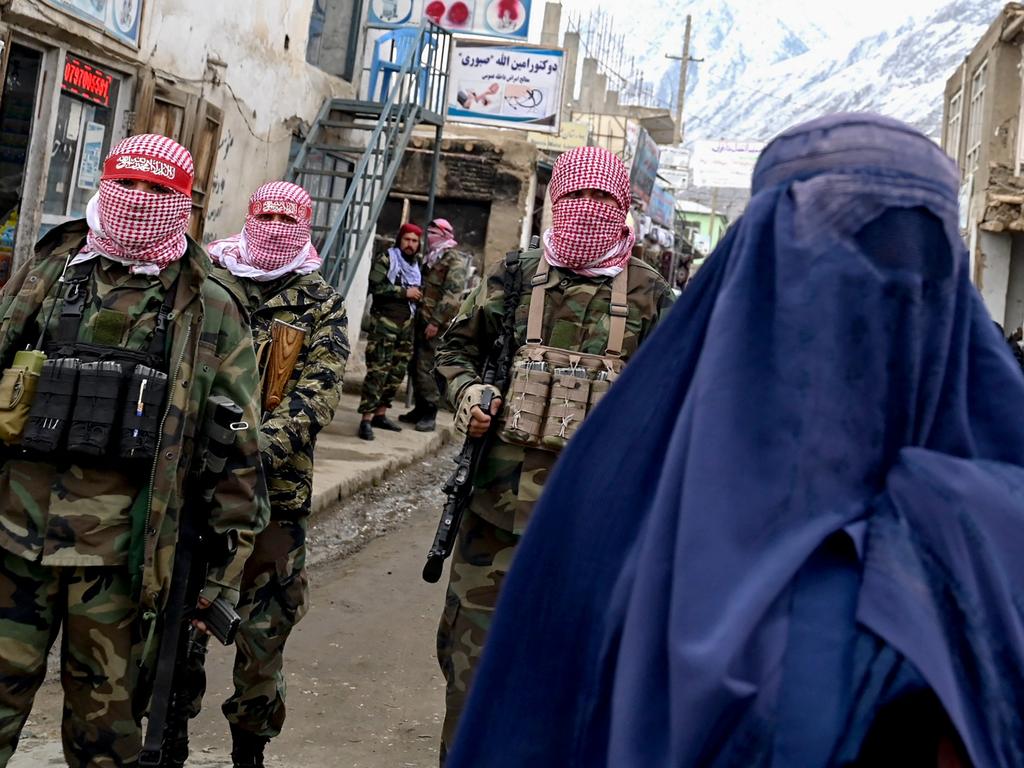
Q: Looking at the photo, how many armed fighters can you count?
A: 5